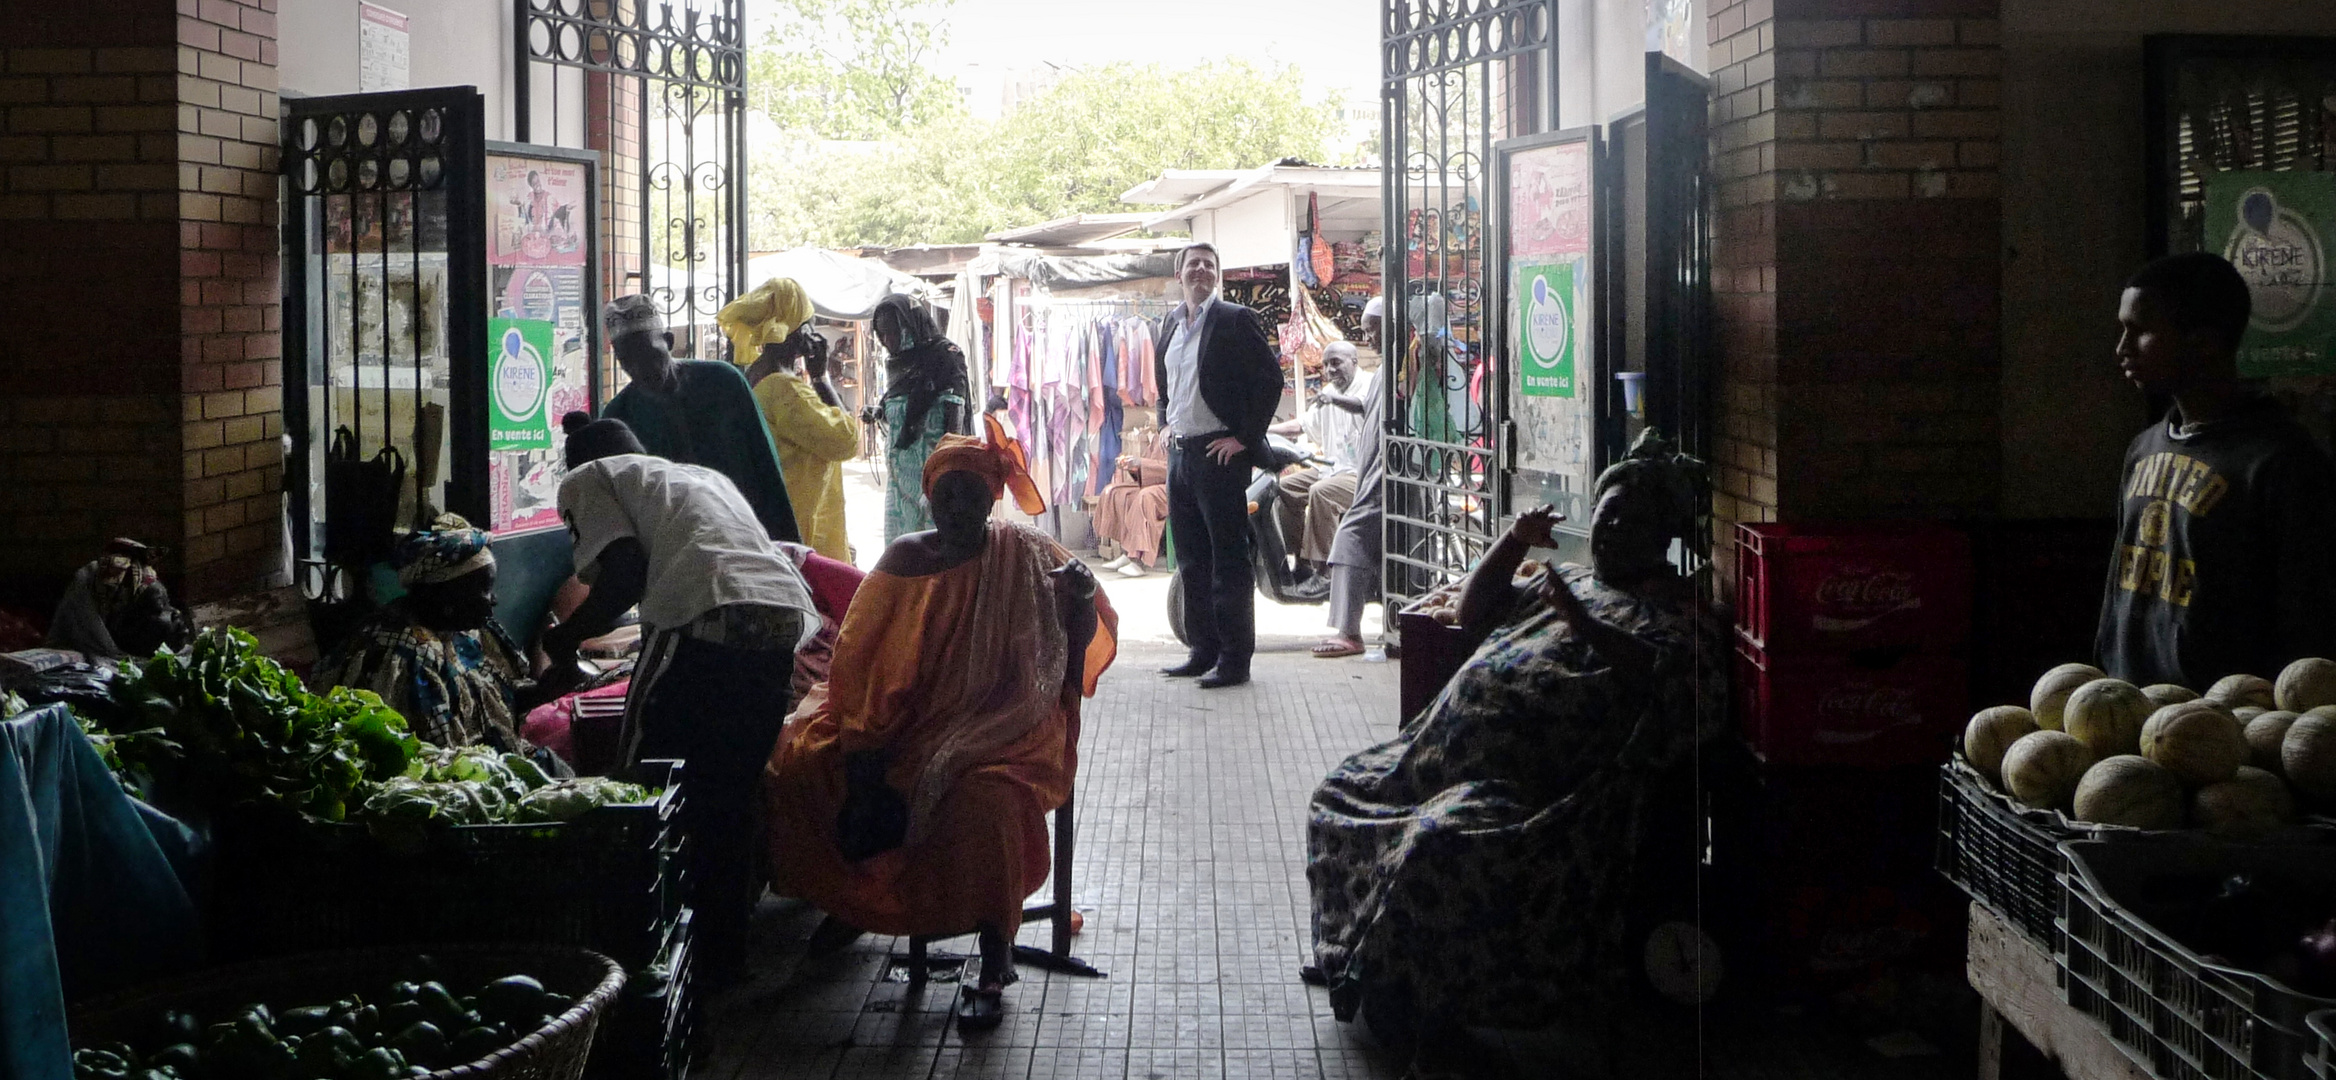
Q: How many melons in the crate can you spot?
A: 13